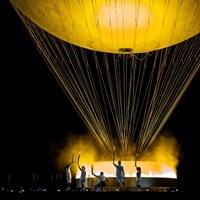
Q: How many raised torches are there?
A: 5